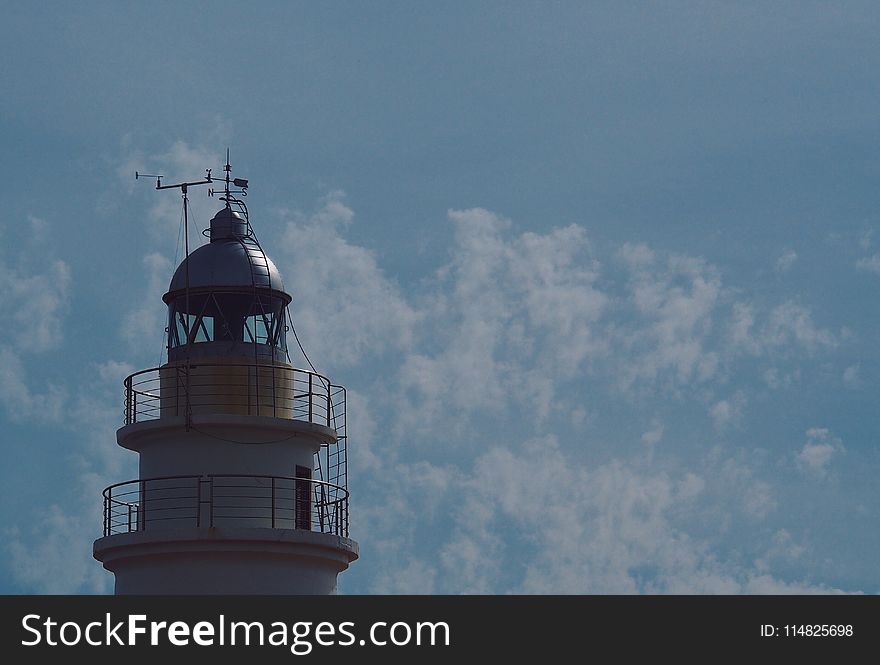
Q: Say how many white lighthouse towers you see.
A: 1